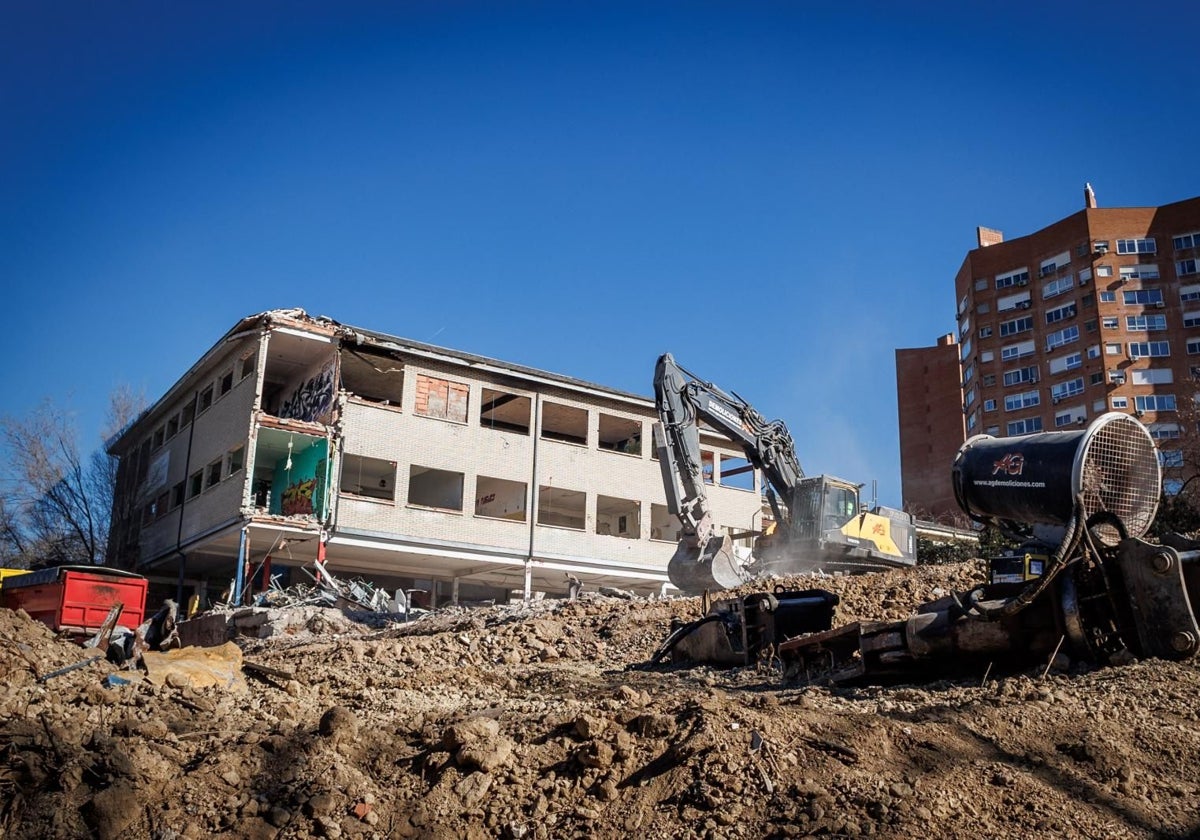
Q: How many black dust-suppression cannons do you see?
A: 1